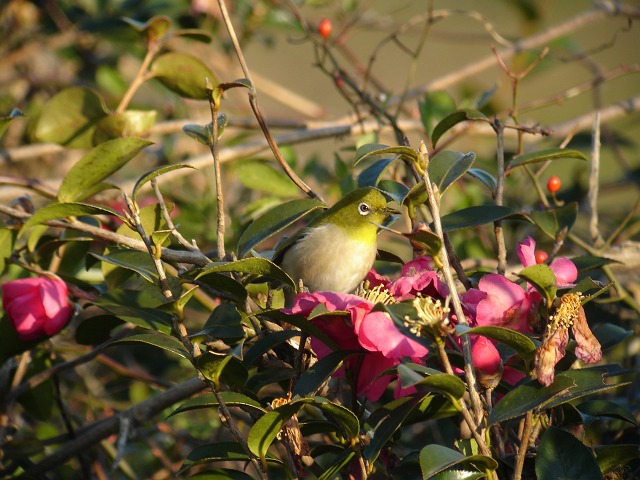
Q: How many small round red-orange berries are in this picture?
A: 3